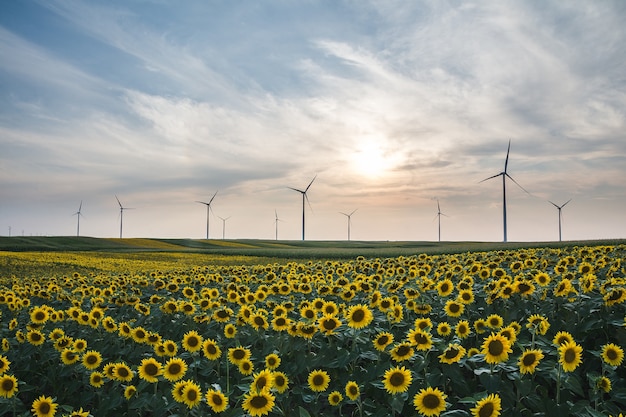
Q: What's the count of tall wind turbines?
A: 10